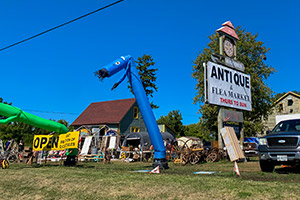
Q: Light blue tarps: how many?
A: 2